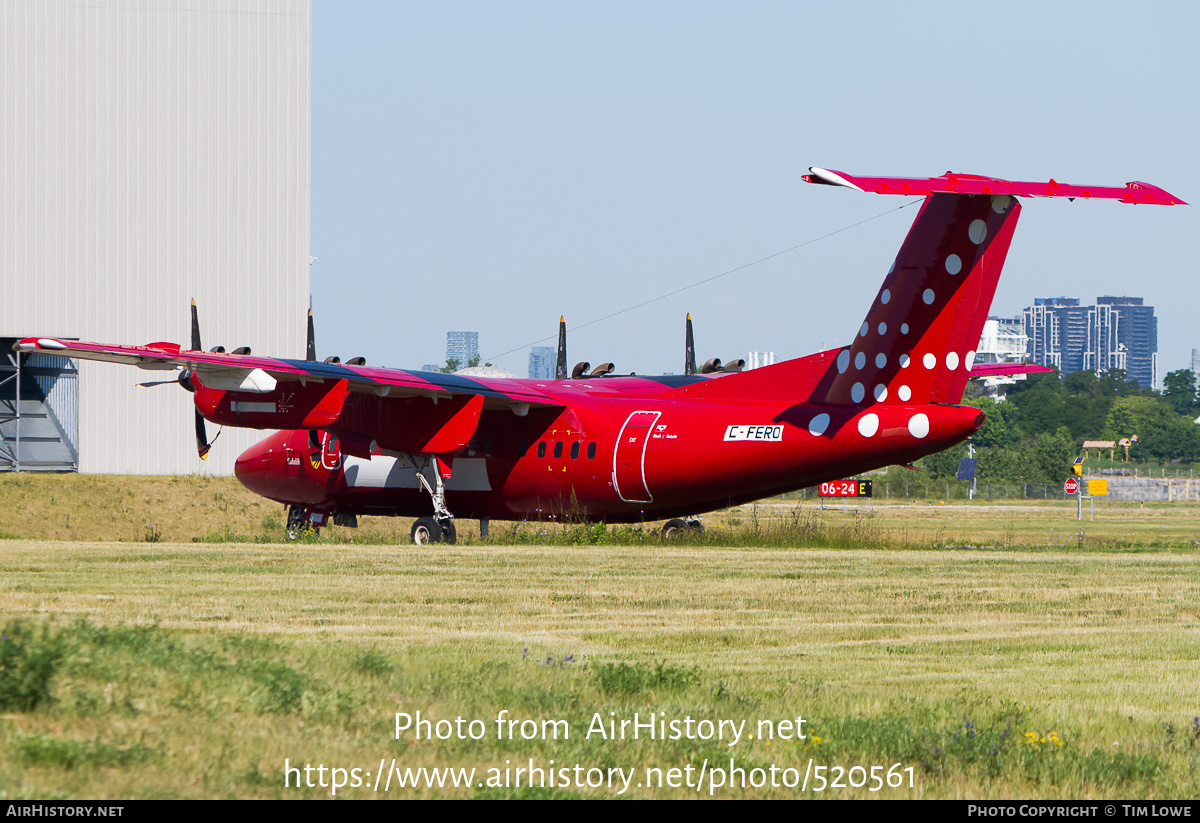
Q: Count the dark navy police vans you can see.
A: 0